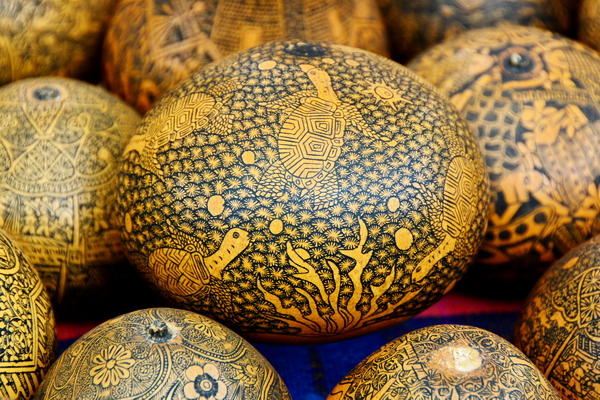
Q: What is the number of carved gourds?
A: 11